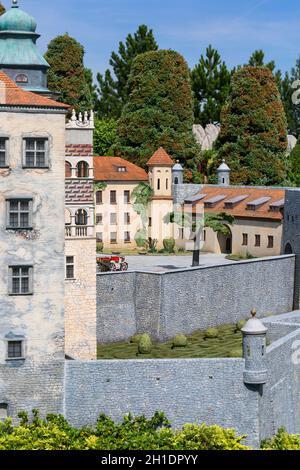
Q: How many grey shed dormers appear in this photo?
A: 5